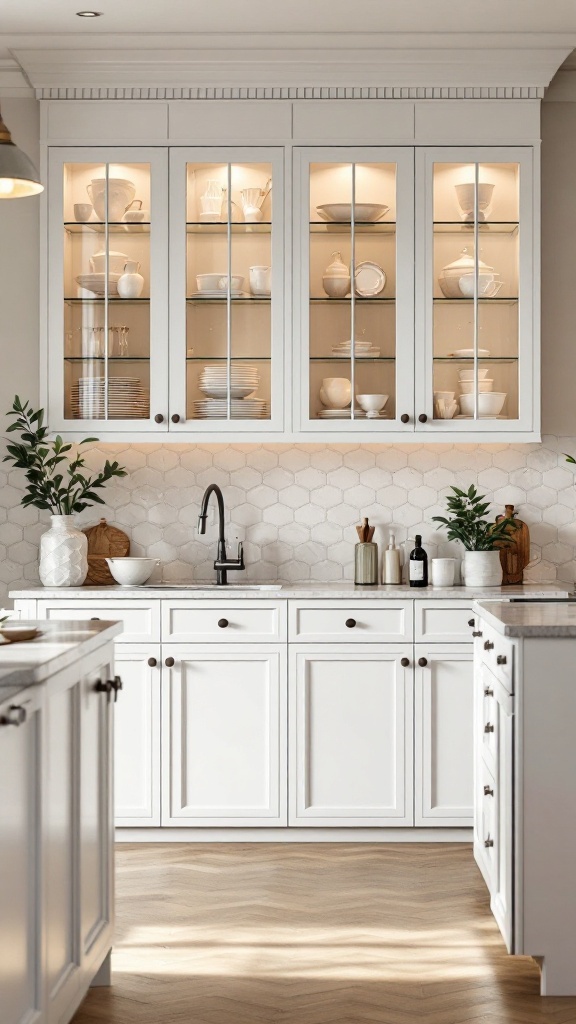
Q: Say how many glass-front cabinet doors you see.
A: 4